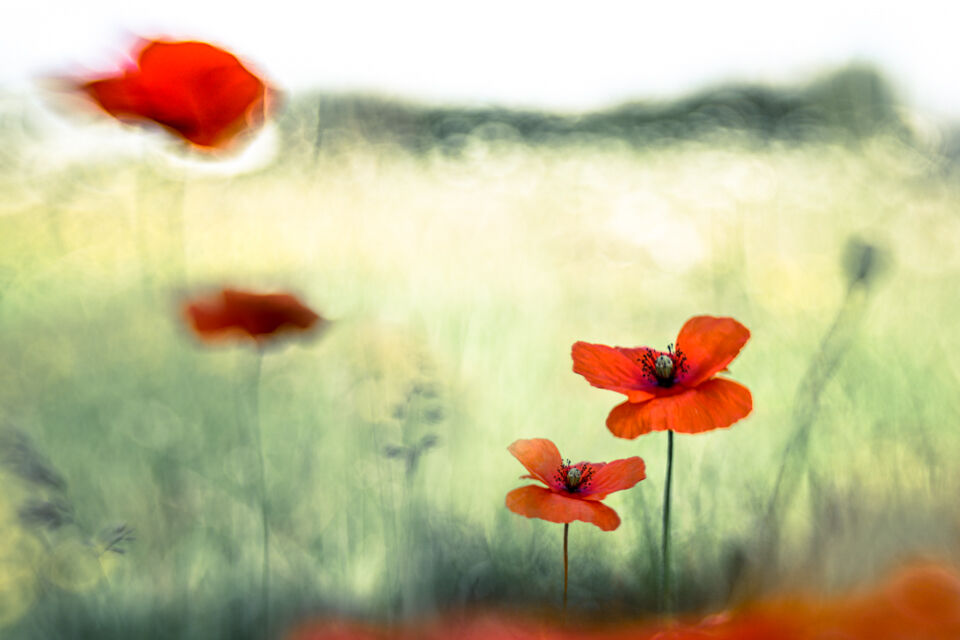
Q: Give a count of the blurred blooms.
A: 2